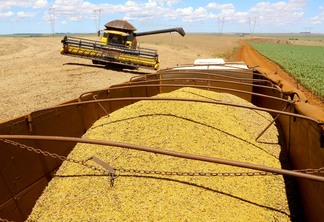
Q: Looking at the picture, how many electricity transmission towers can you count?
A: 5